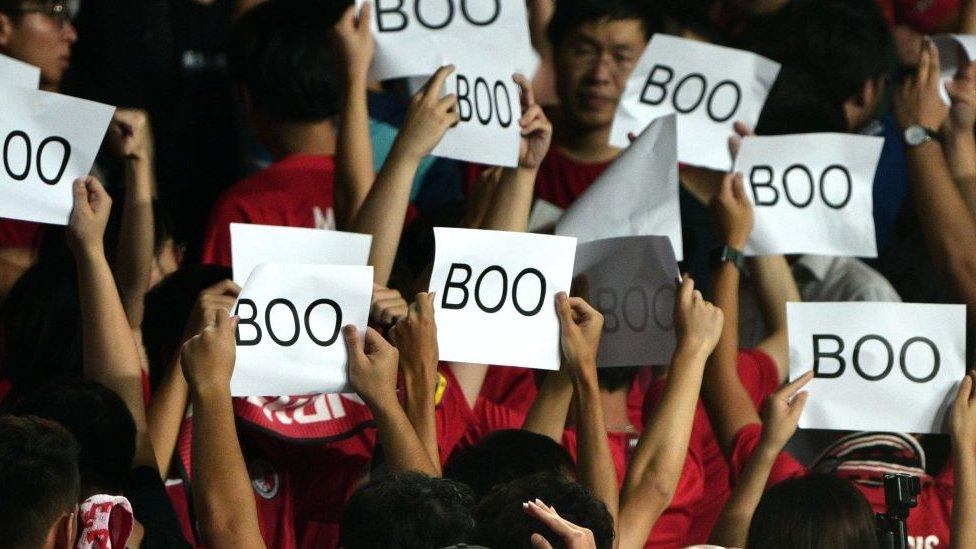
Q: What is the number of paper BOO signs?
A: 9